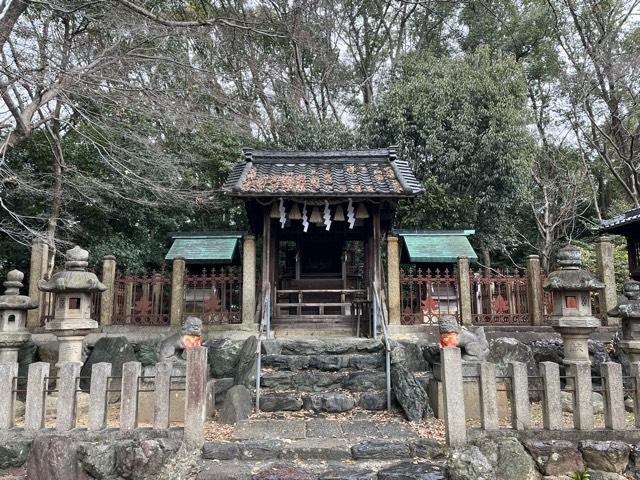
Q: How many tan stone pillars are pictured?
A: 8